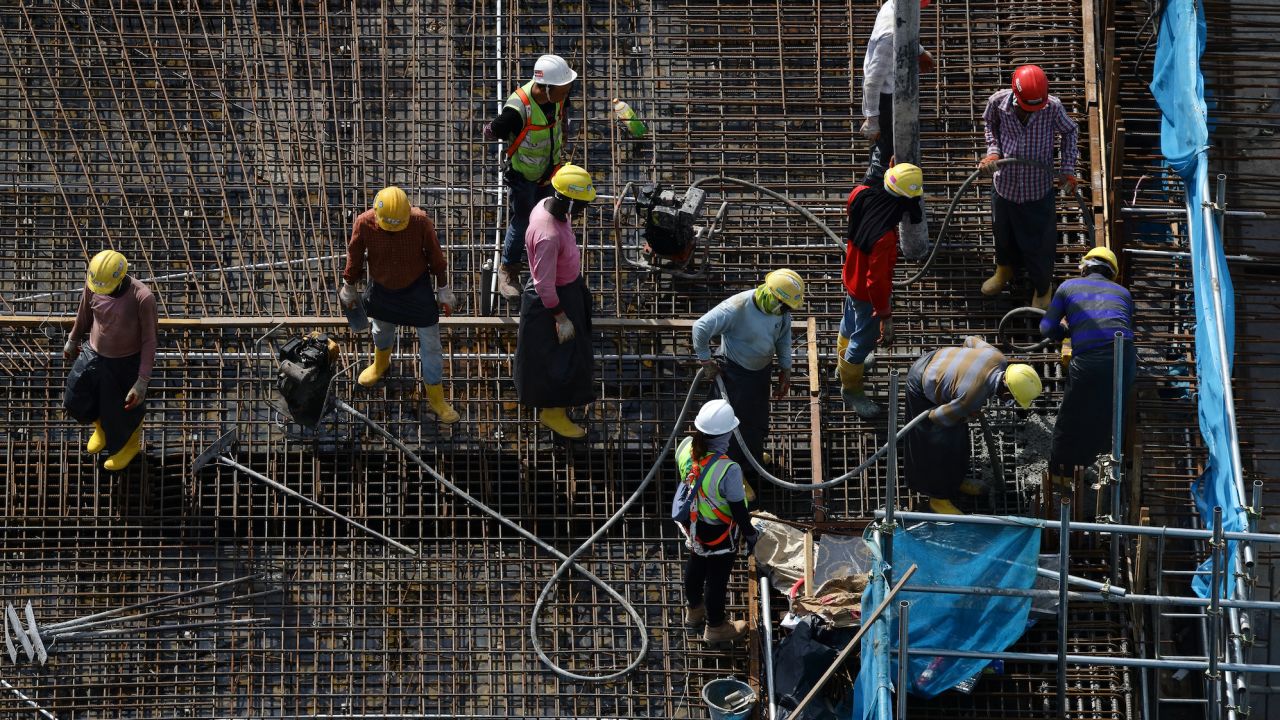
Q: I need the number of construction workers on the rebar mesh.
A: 11